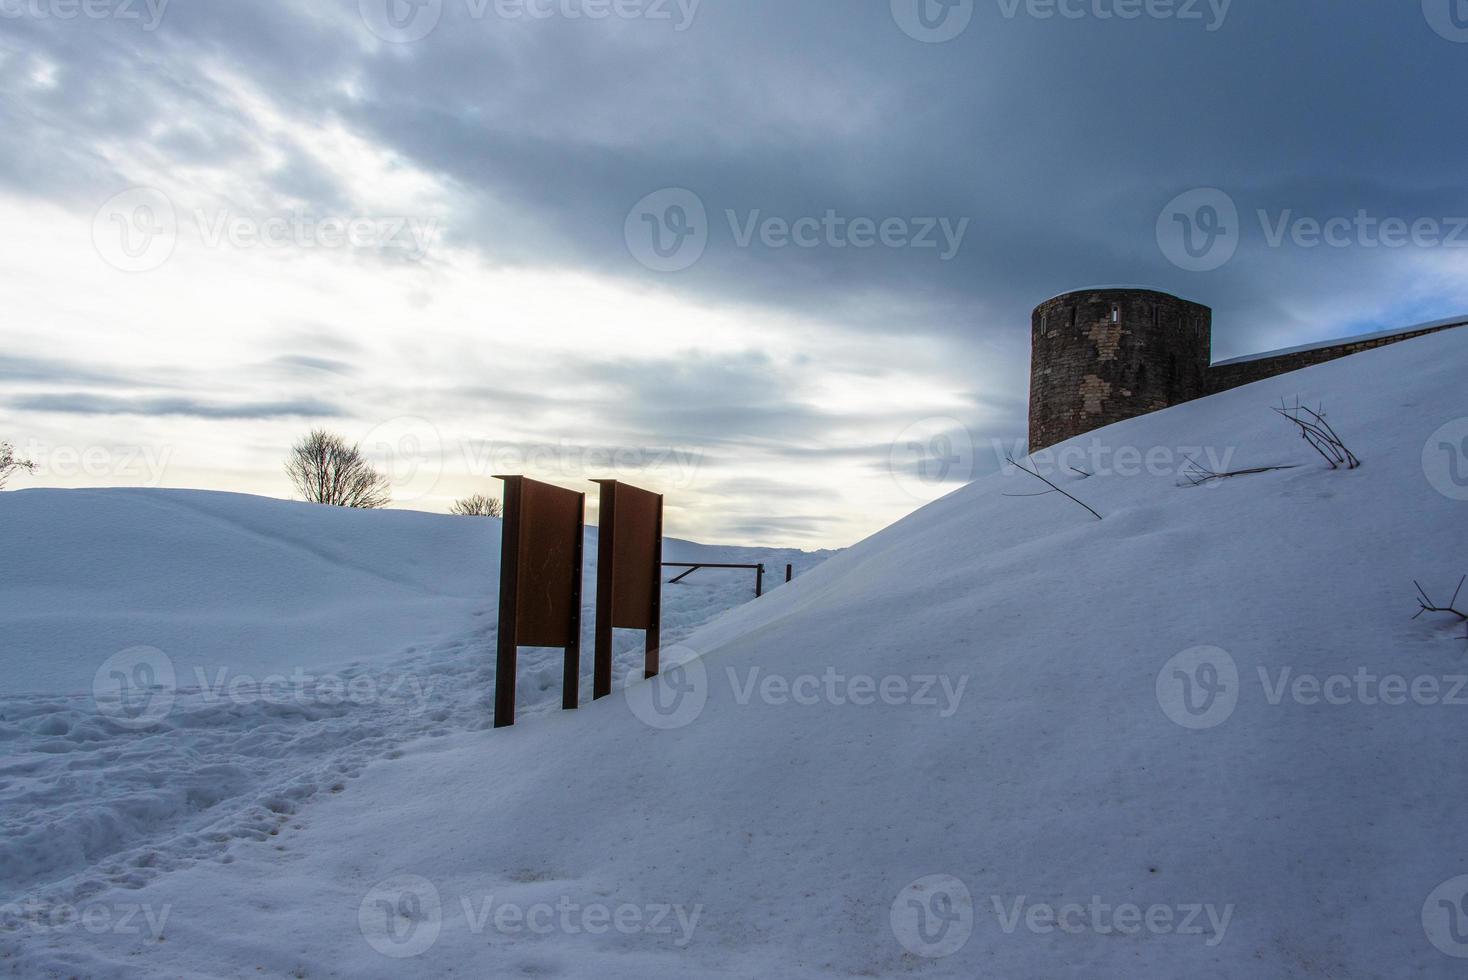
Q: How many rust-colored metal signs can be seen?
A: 2